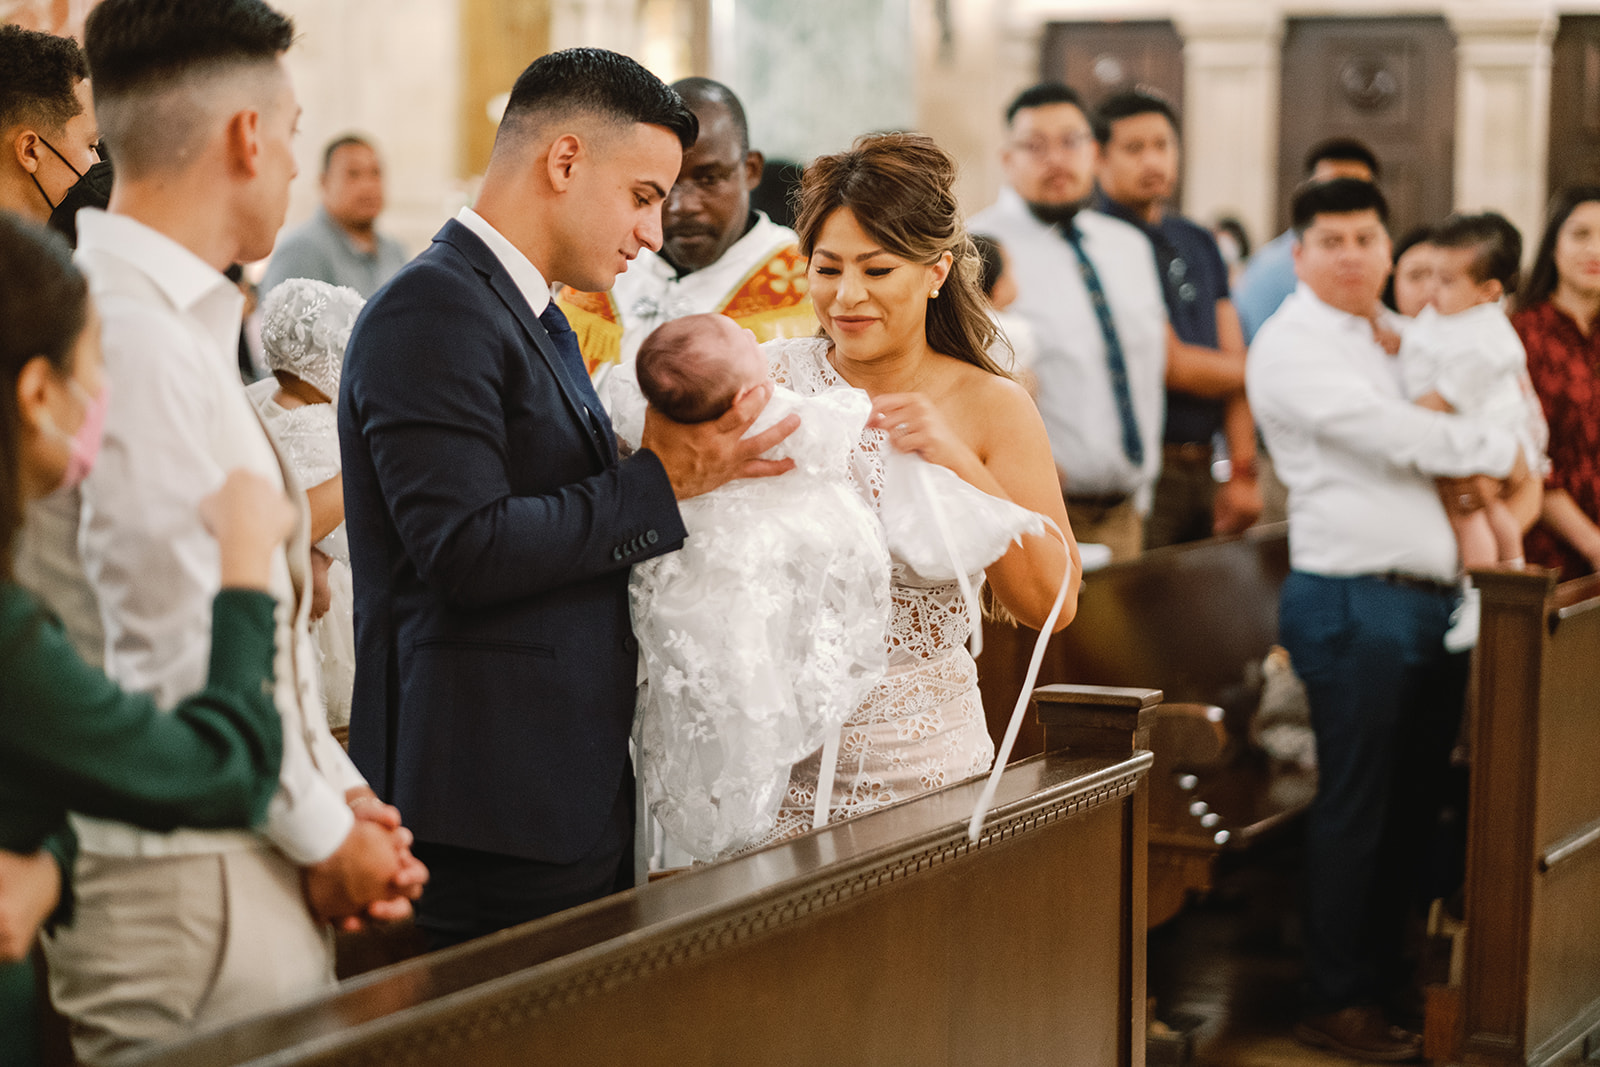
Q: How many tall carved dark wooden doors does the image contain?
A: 3